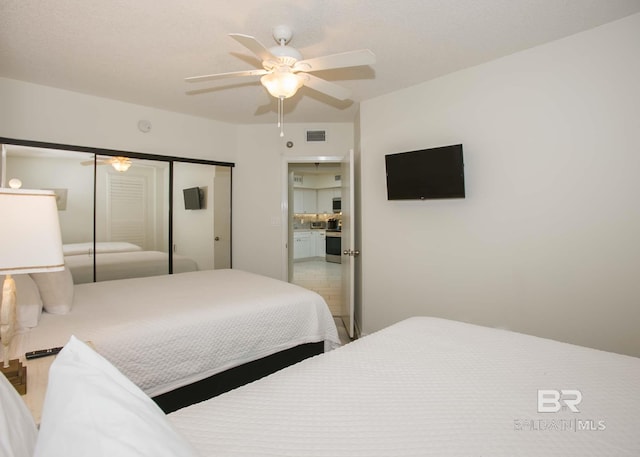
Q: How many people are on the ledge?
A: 0